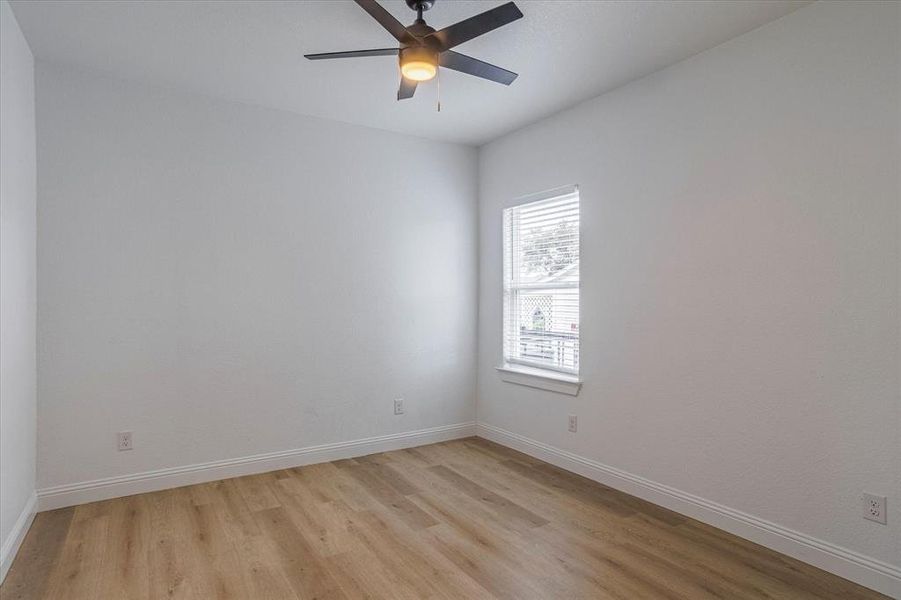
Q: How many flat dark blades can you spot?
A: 5